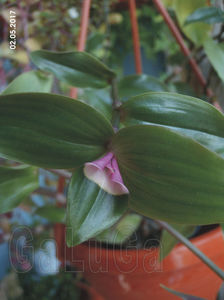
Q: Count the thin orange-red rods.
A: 3